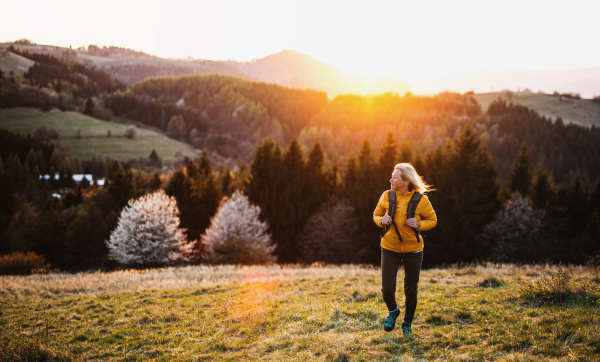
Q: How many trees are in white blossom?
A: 2